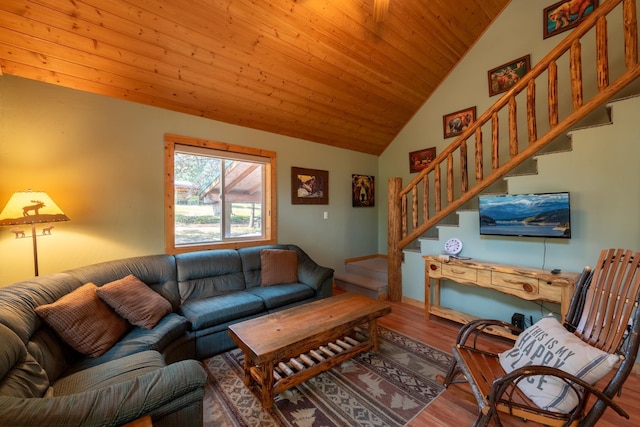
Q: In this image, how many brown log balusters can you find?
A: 14